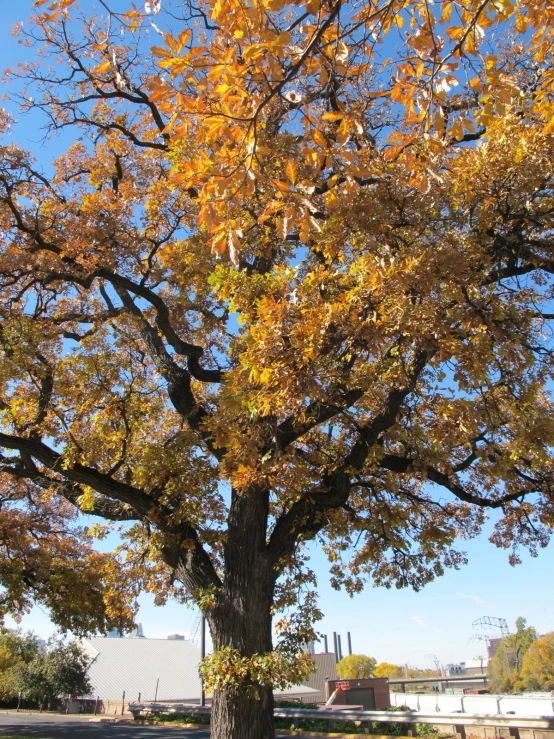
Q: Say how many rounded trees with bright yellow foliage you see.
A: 2